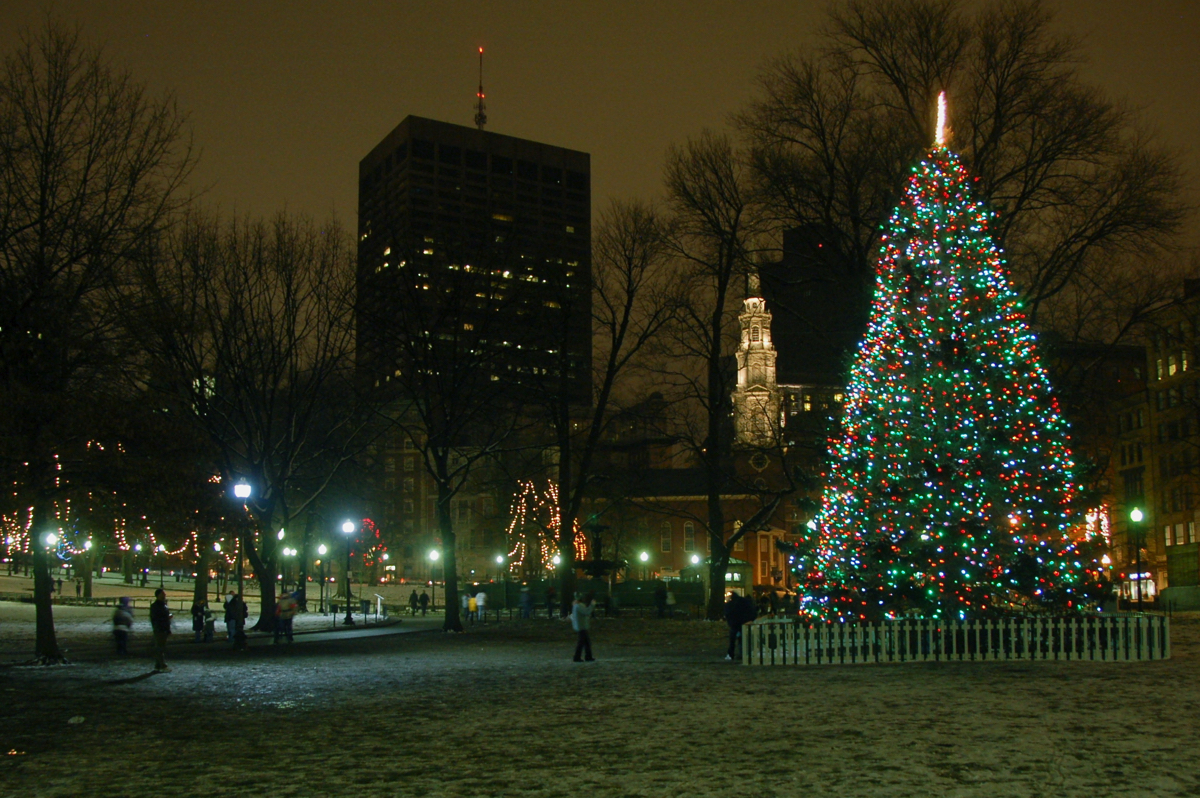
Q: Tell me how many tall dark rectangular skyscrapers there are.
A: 1